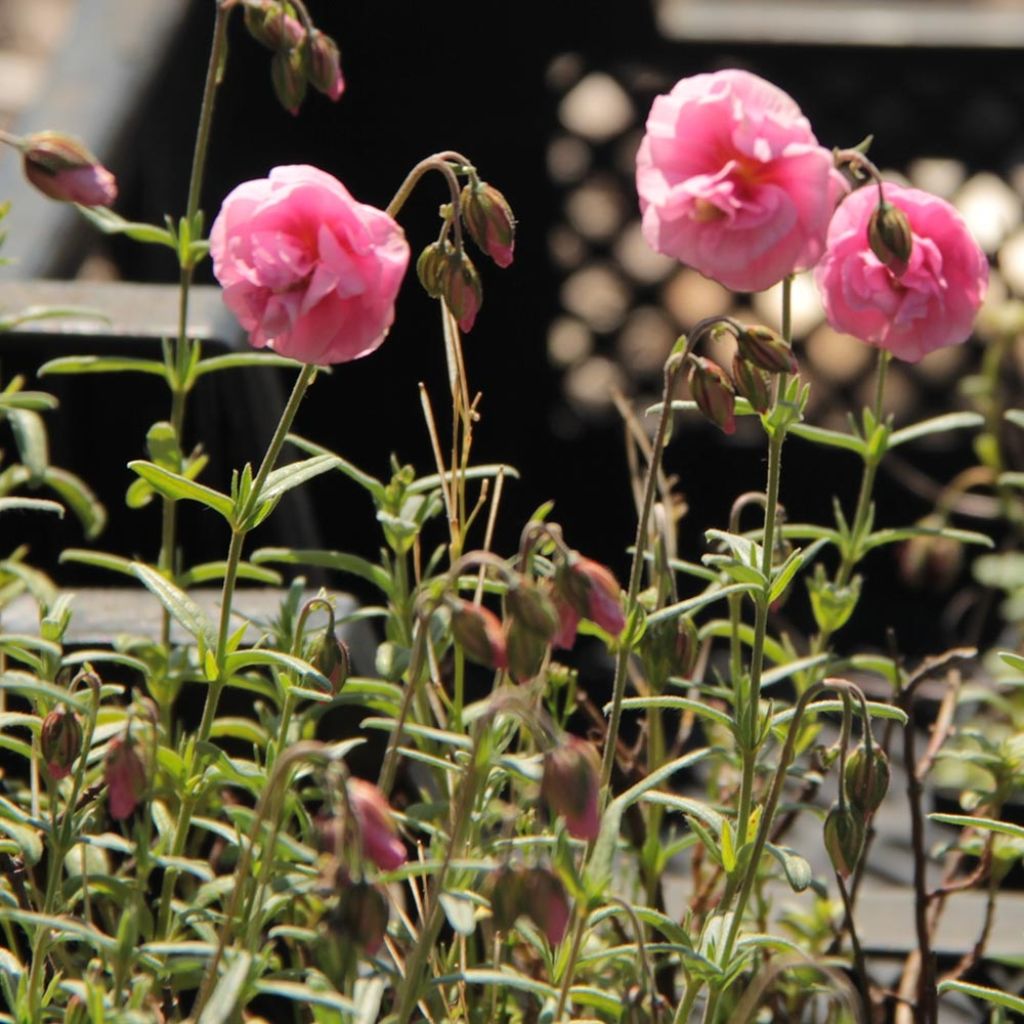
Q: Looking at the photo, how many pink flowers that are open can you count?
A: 3